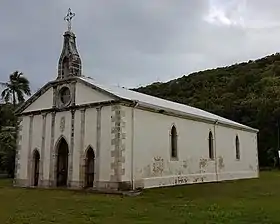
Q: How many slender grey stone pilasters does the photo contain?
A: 6